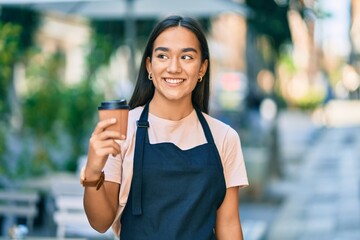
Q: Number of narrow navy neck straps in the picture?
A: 2